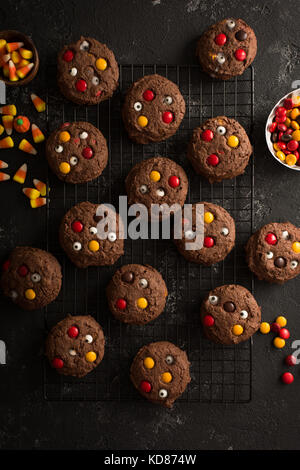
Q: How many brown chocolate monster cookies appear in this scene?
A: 14